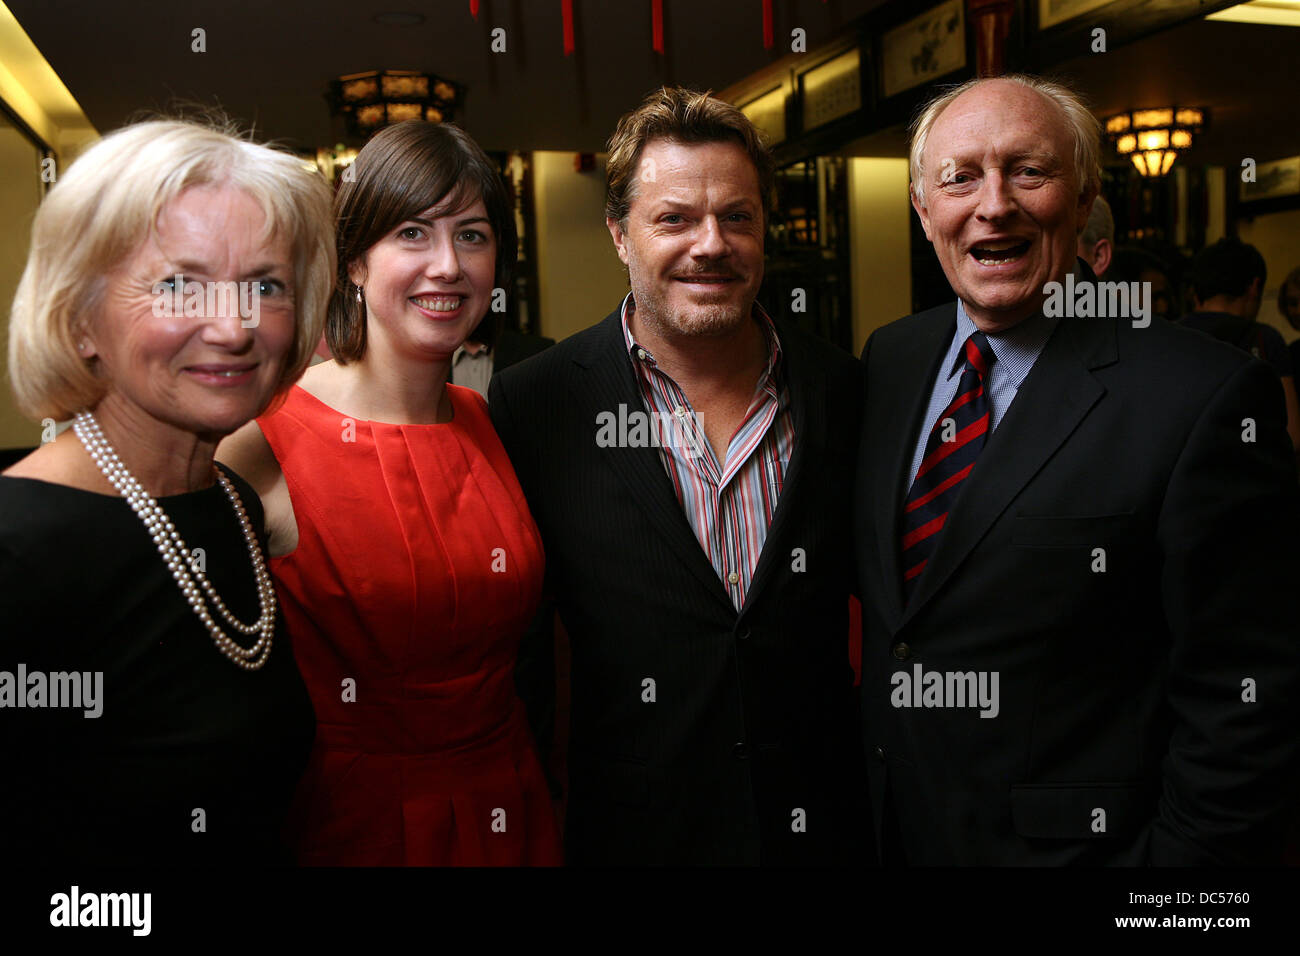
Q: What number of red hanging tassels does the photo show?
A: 4